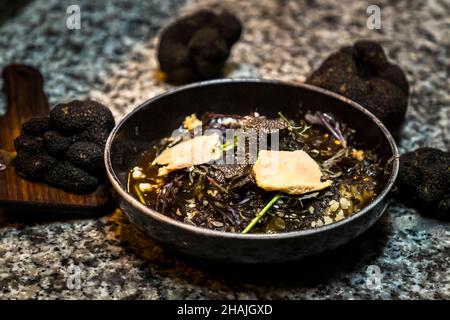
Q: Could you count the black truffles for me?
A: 4